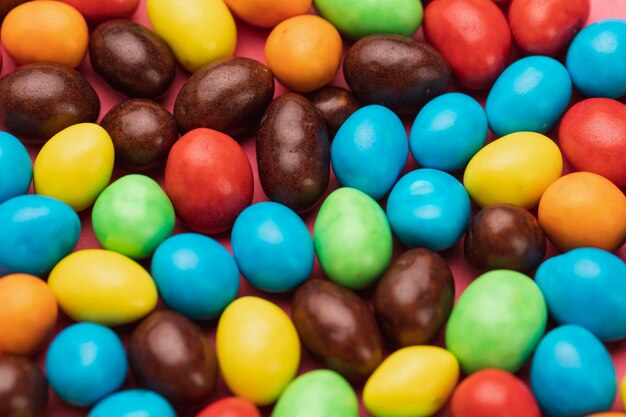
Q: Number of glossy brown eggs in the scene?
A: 12